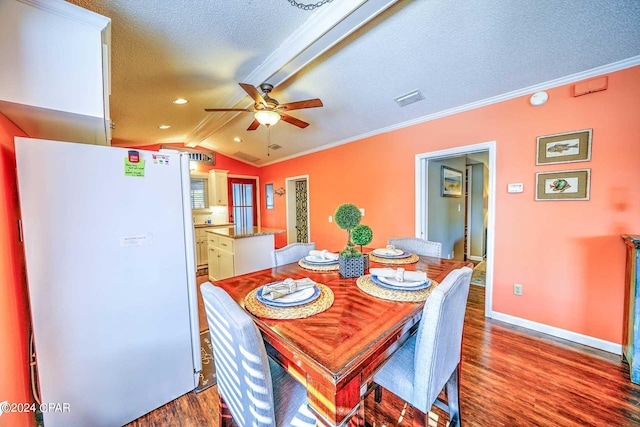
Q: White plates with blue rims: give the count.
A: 4